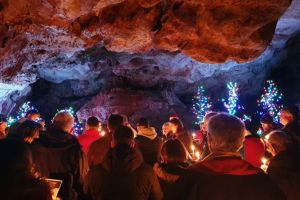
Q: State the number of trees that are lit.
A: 5